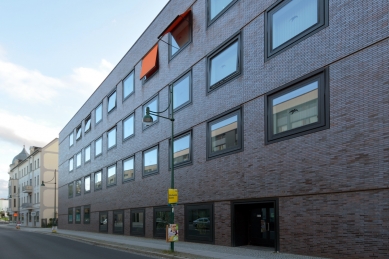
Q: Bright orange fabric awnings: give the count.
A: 2